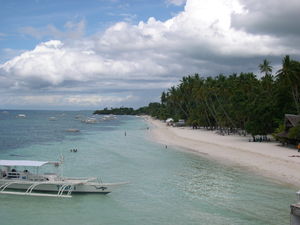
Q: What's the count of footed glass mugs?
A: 0